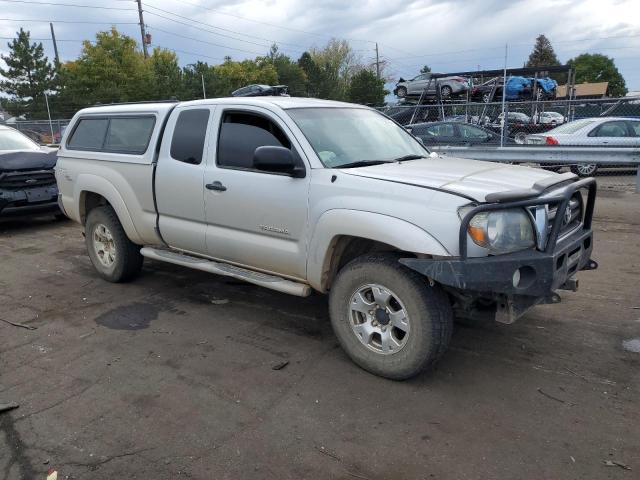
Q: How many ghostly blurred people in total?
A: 0